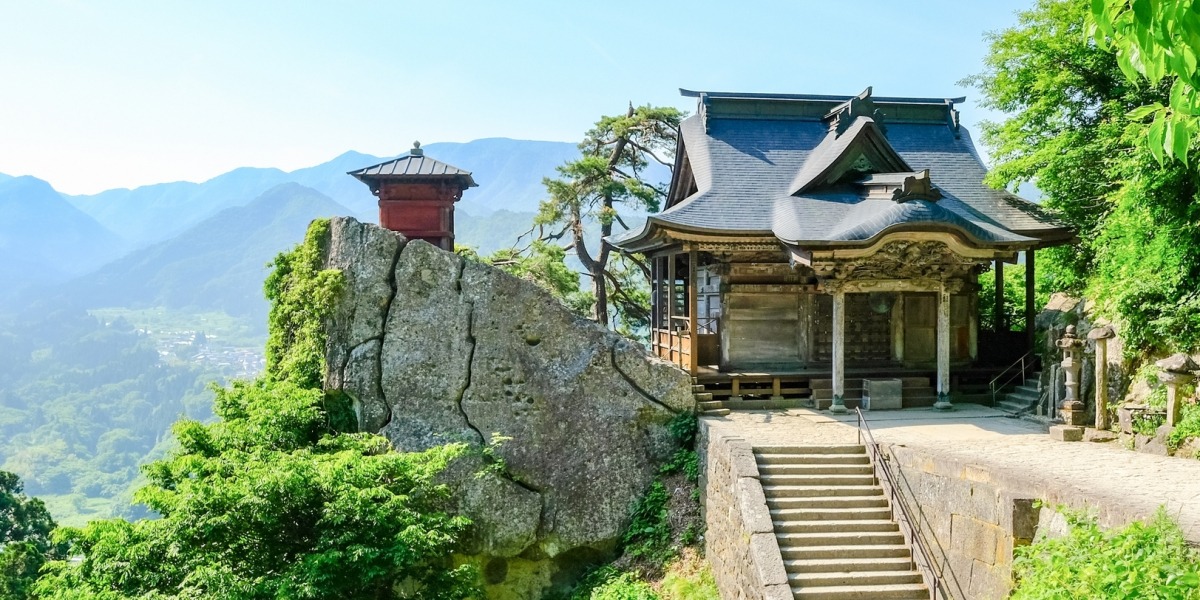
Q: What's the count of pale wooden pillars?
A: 2